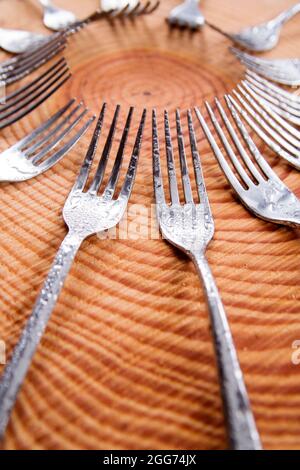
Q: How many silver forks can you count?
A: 14